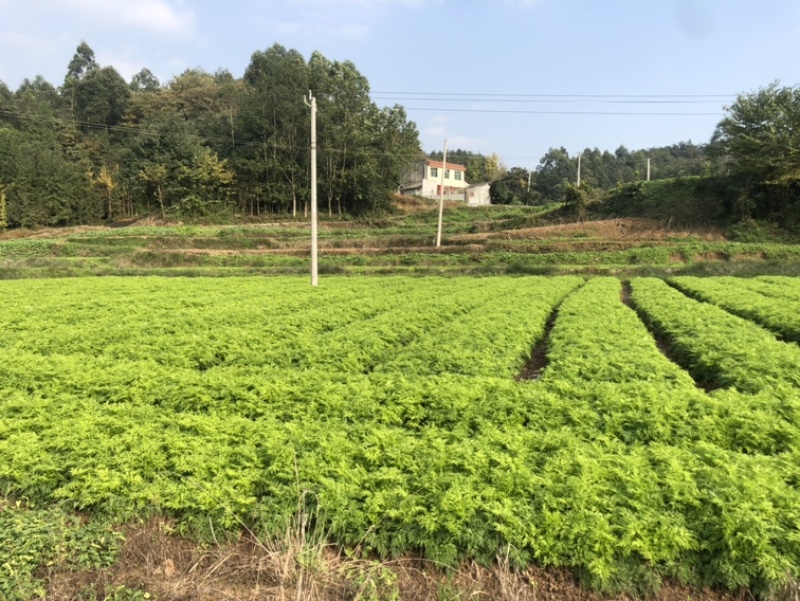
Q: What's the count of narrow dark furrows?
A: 3